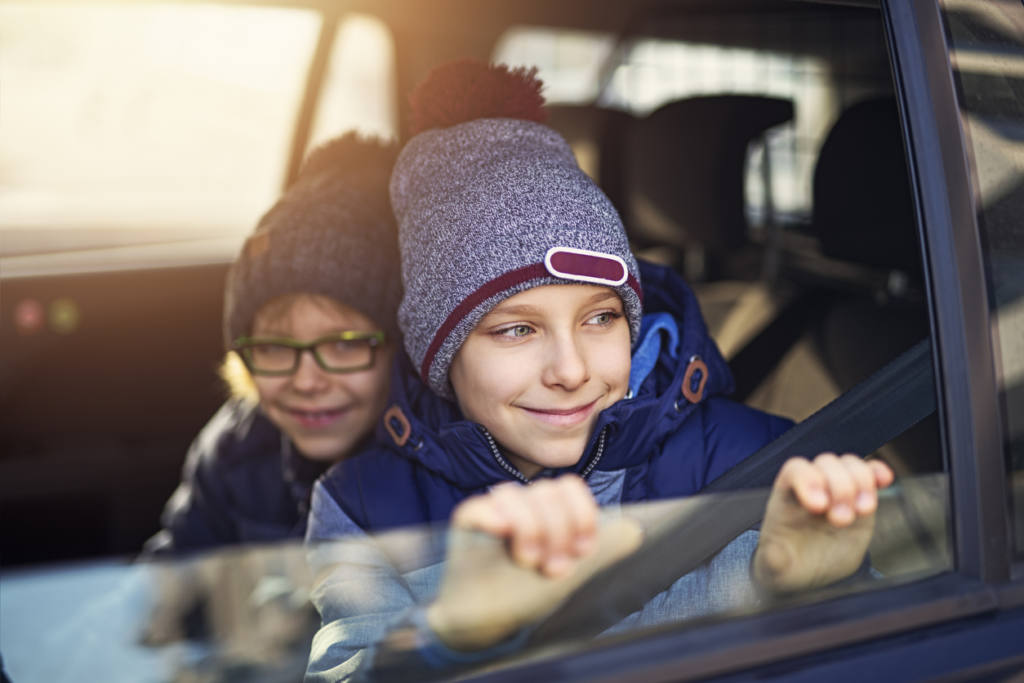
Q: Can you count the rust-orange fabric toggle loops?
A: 2